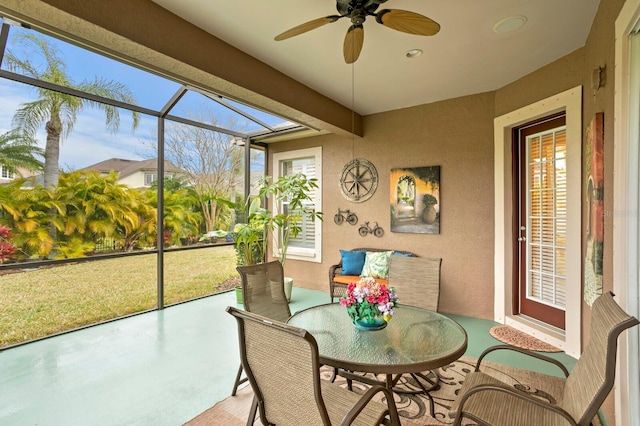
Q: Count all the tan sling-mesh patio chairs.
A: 4